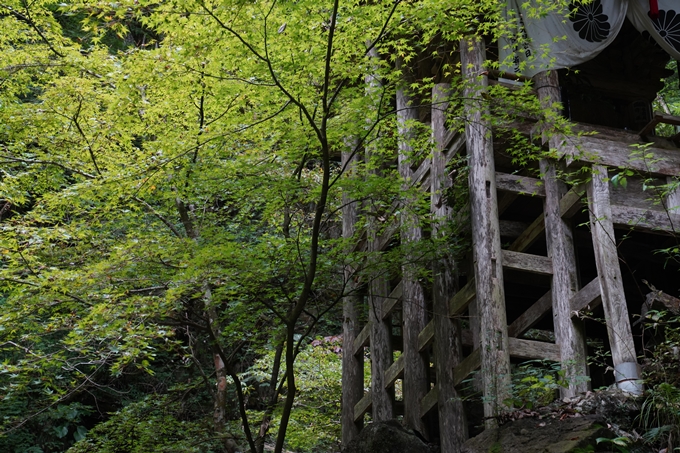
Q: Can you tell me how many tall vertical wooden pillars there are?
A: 7